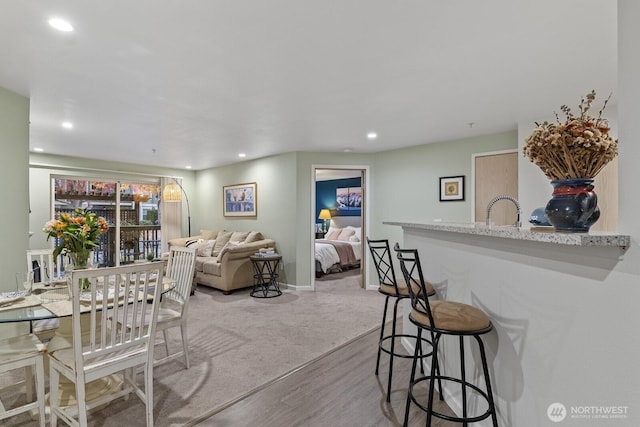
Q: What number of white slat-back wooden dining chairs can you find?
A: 4